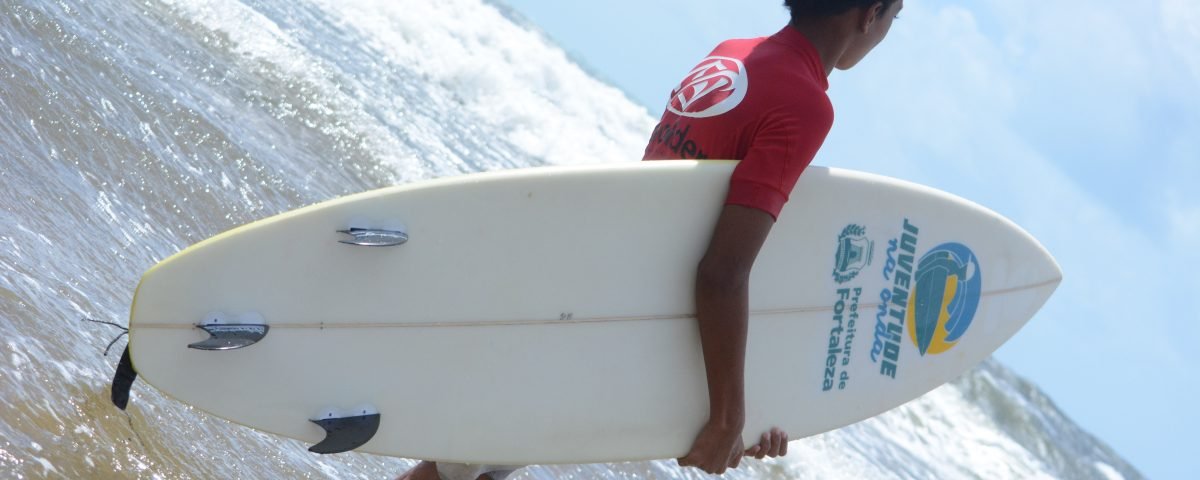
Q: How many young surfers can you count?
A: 1